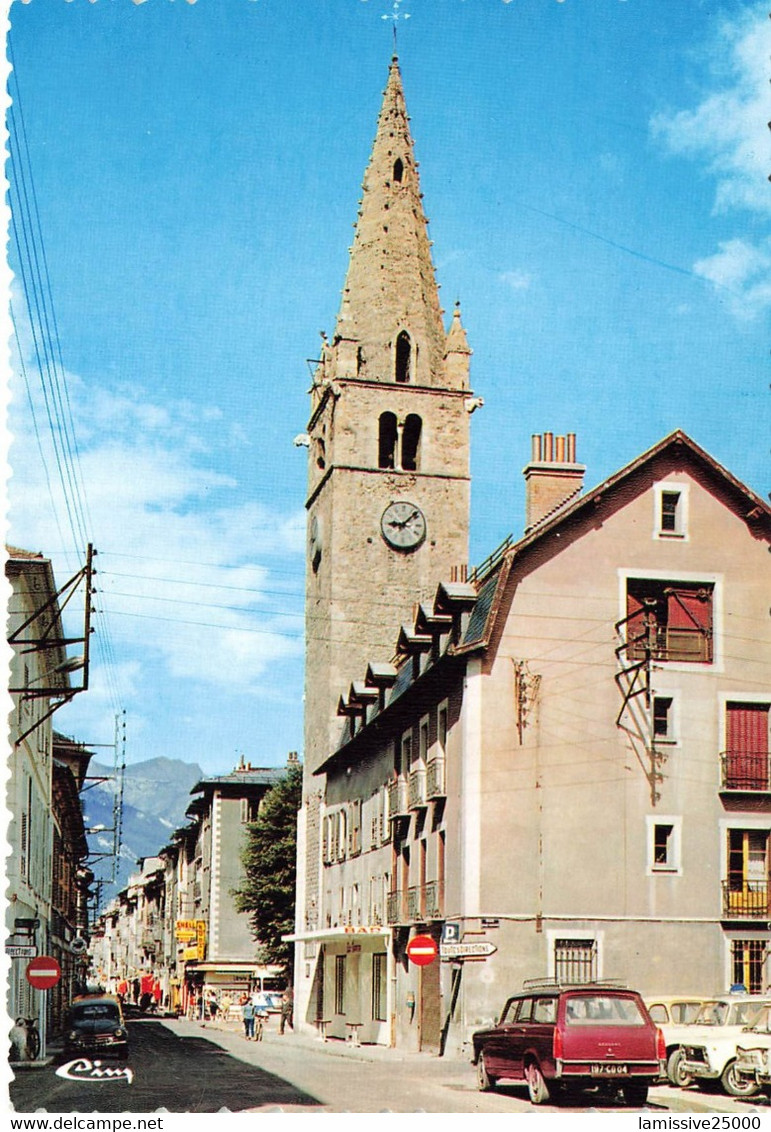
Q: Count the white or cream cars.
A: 3